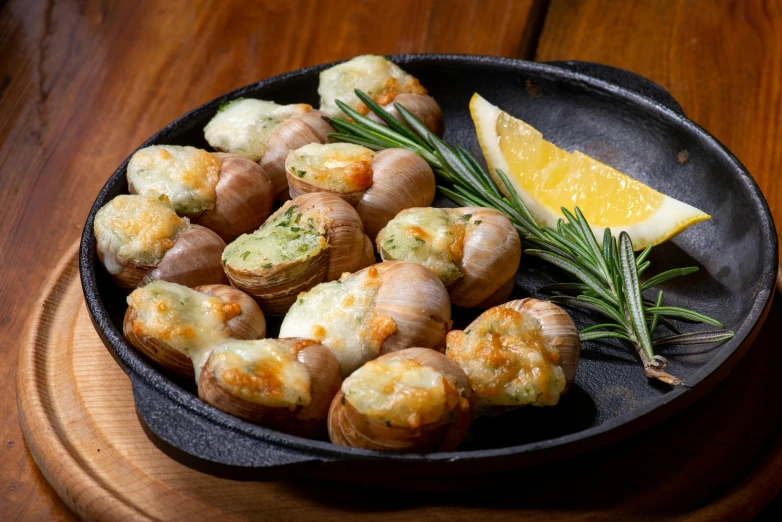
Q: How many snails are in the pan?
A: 12